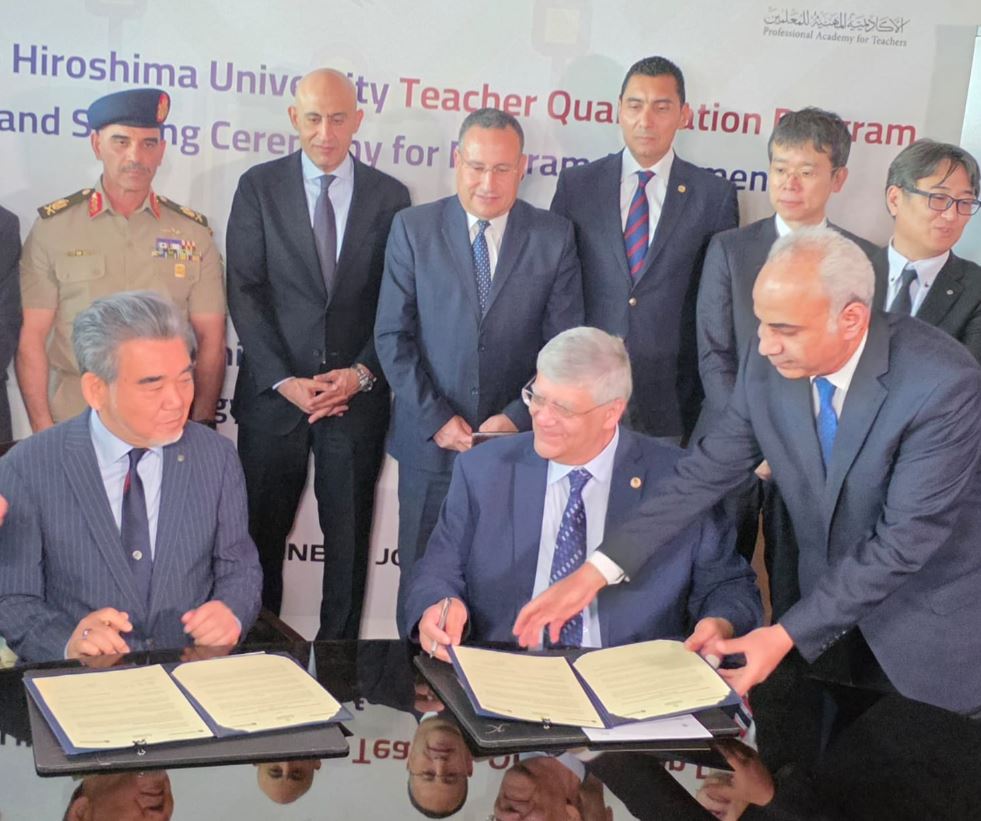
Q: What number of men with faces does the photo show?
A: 9